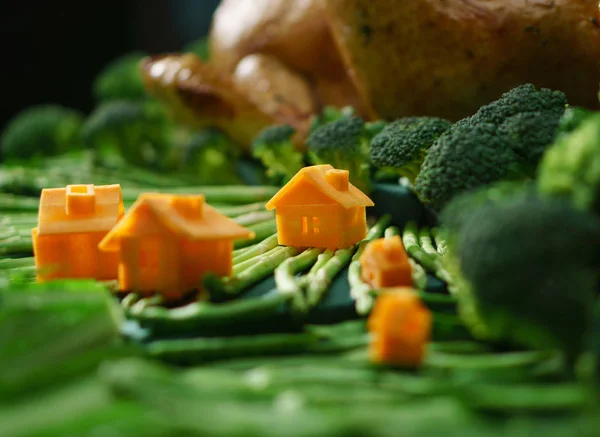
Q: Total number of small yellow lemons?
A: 0